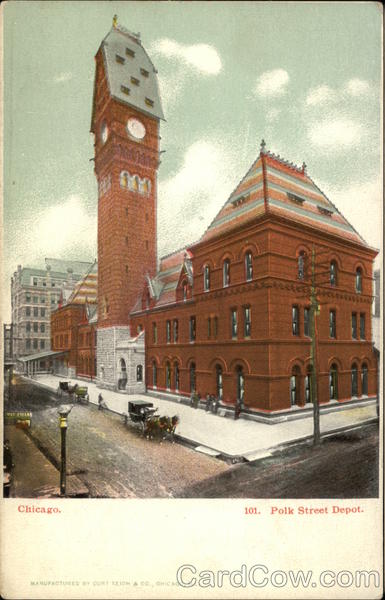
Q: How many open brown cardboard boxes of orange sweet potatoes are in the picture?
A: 0